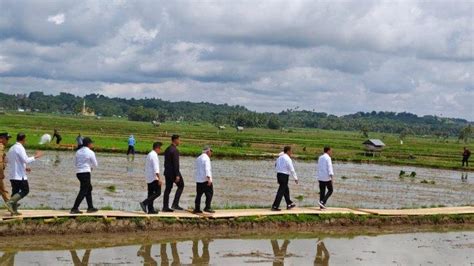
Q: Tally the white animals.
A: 0